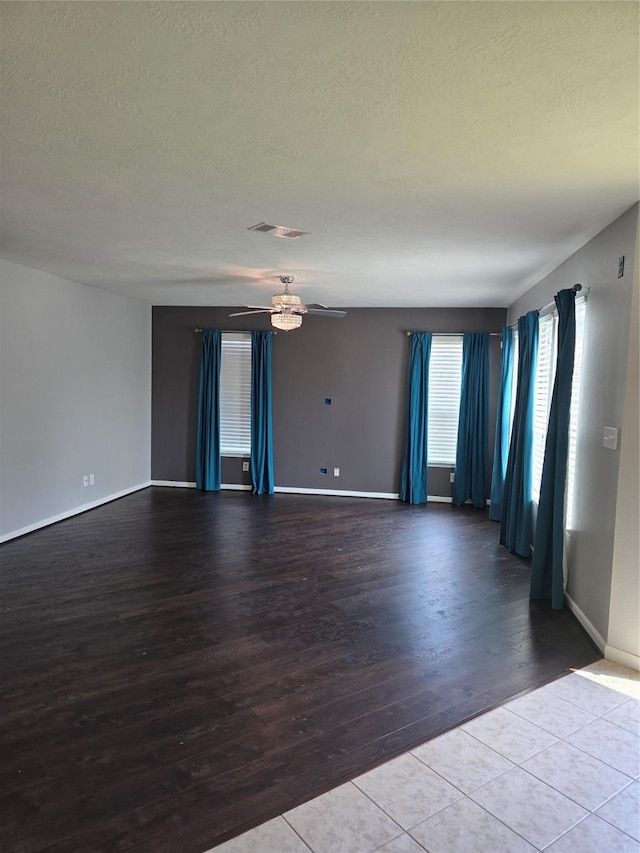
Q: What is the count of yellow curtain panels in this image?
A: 0